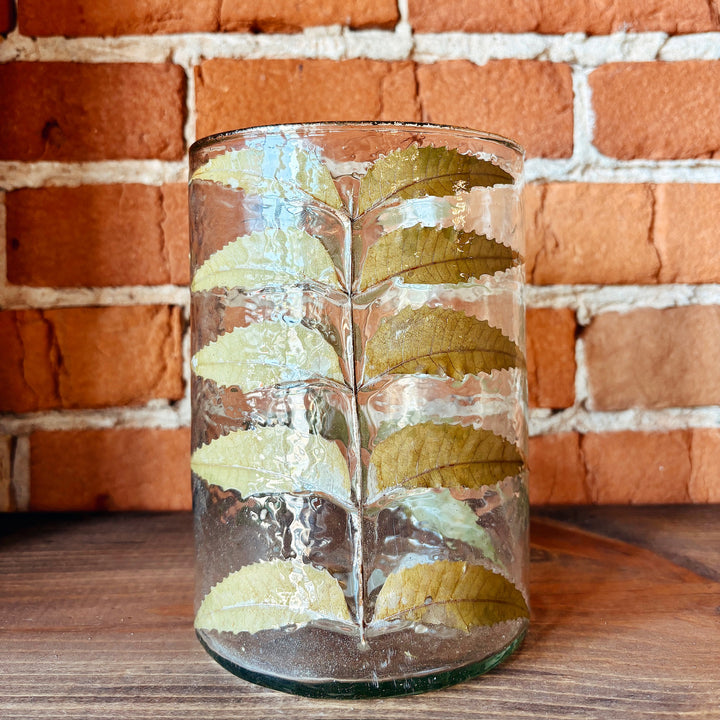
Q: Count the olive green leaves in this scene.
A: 5